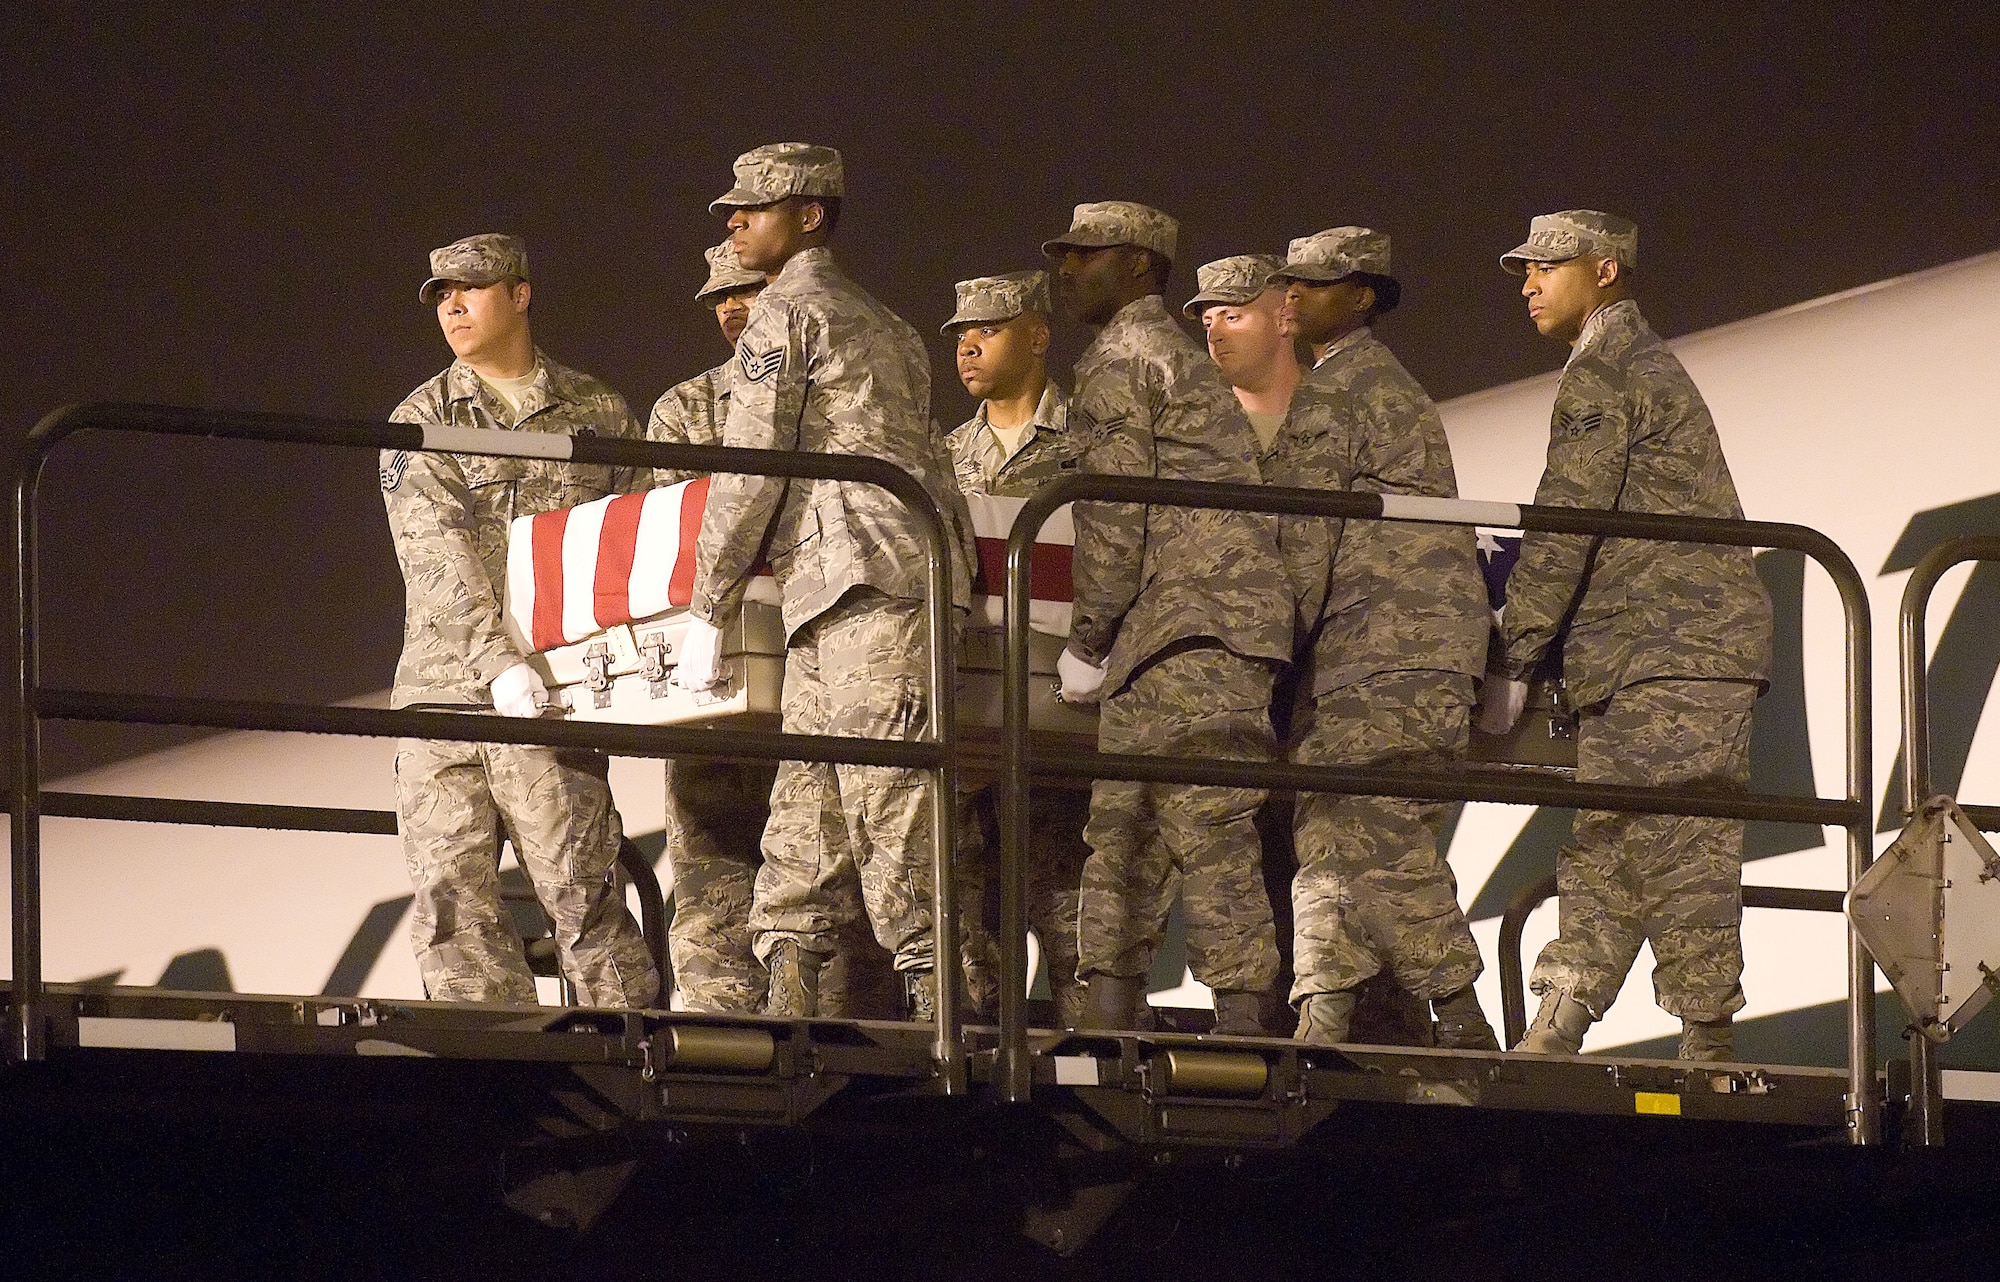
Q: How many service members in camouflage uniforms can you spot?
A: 8